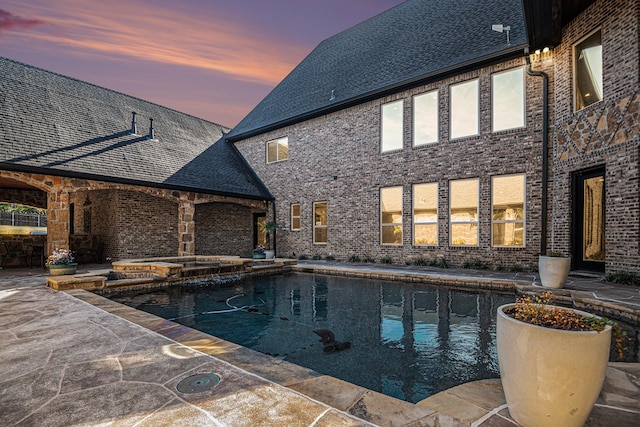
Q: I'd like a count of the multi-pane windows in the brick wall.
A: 7